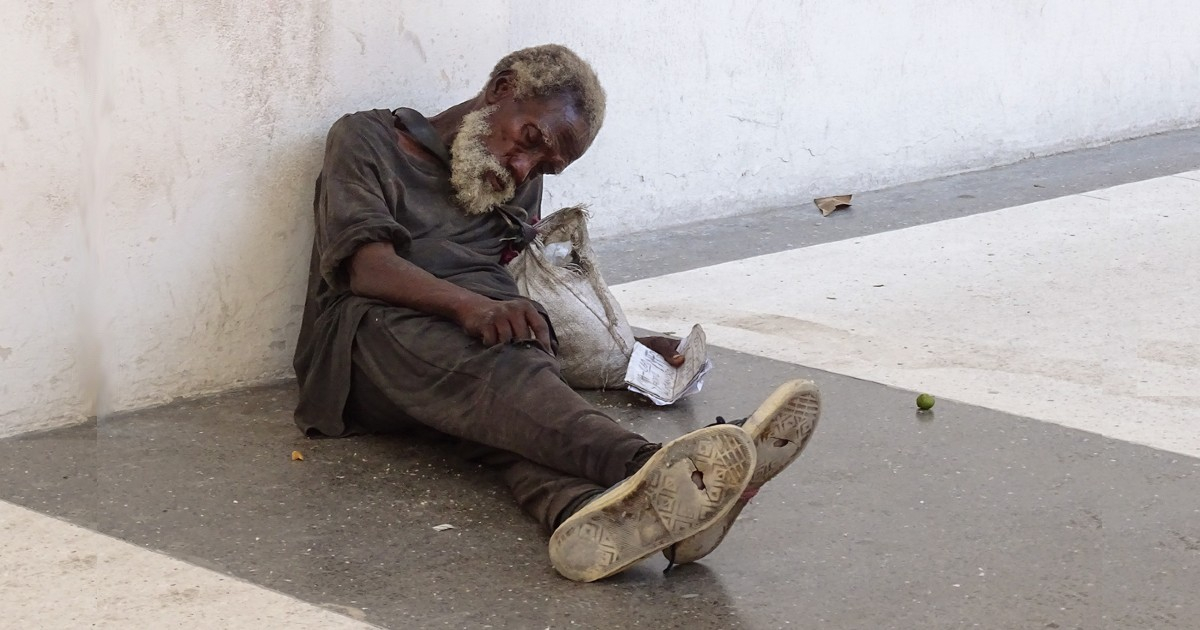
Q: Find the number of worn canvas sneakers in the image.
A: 2